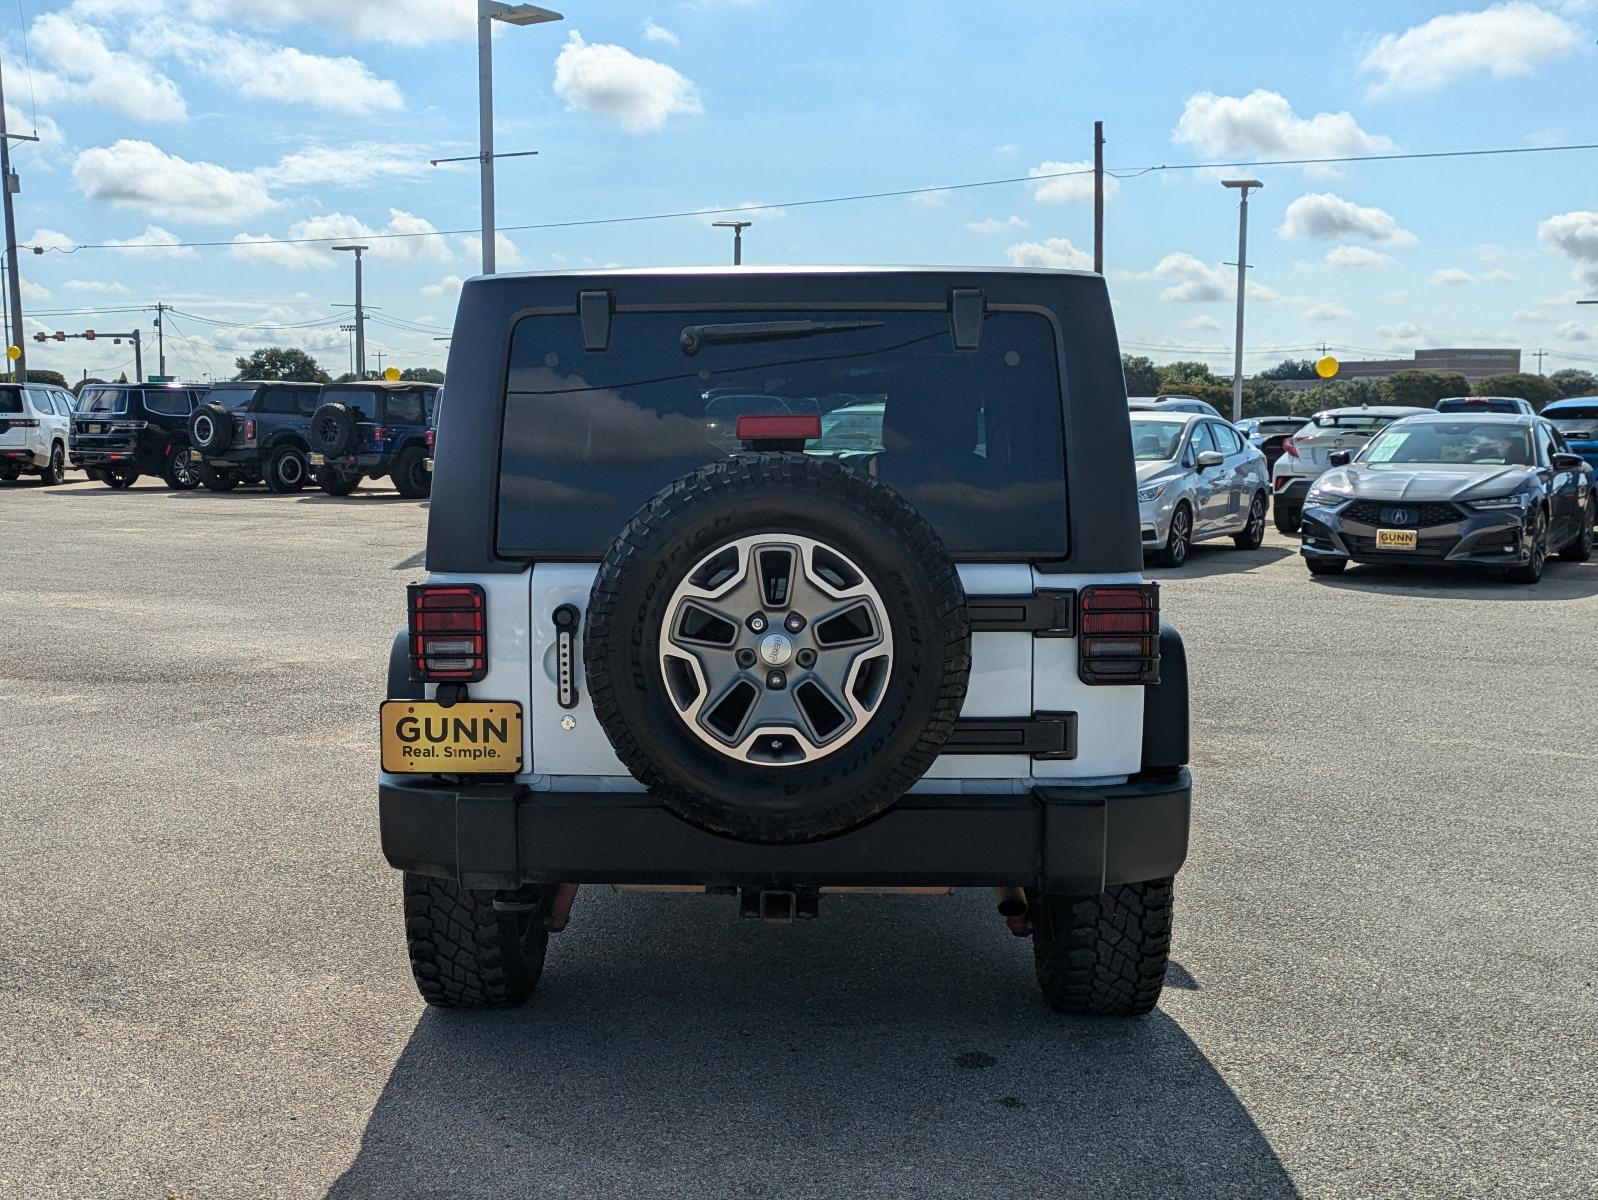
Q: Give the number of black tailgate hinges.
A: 2